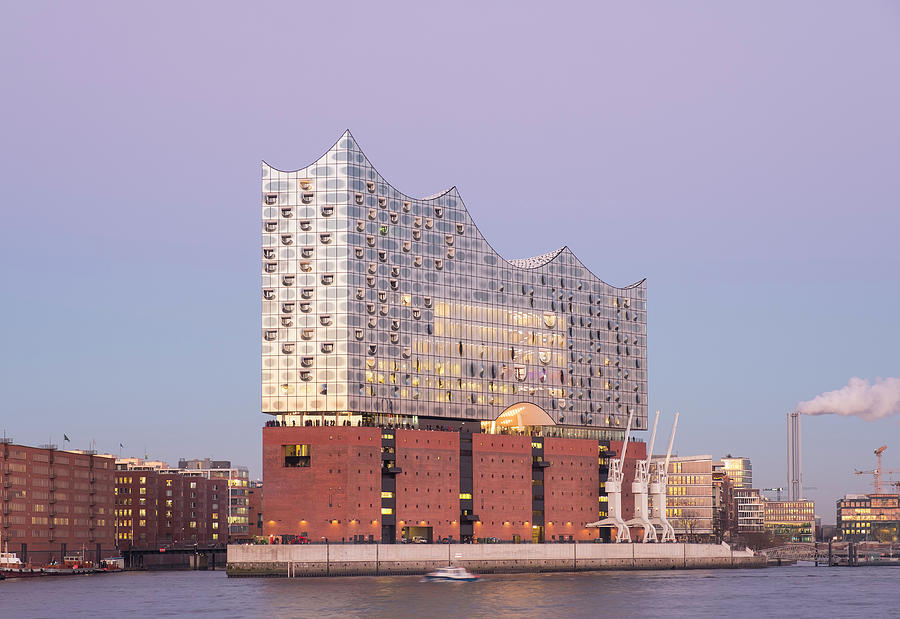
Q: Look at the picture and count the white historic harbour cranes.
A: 3